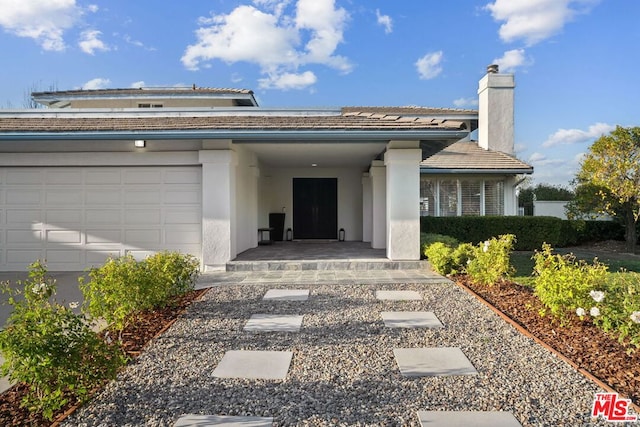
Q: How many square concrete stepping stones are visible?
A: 8